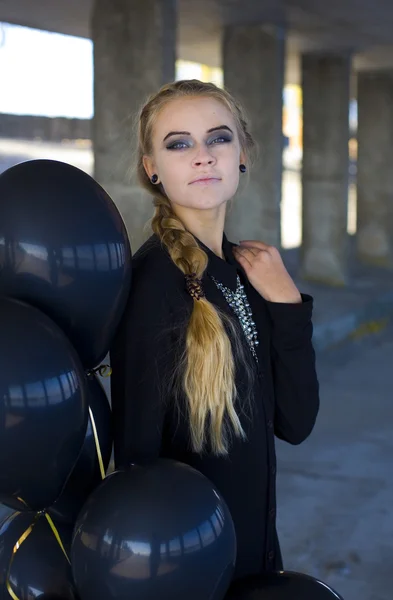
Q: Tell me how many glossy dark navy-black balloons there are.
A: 6